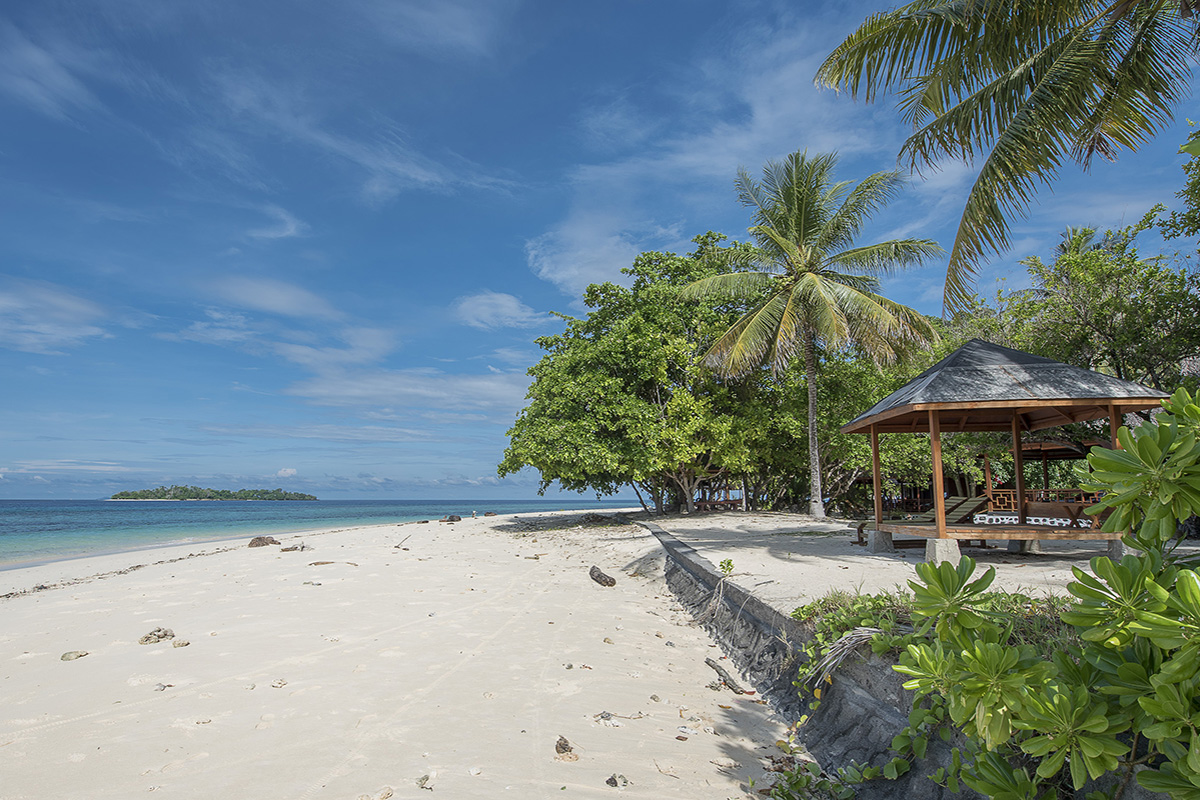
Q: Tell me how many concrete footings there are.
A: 4